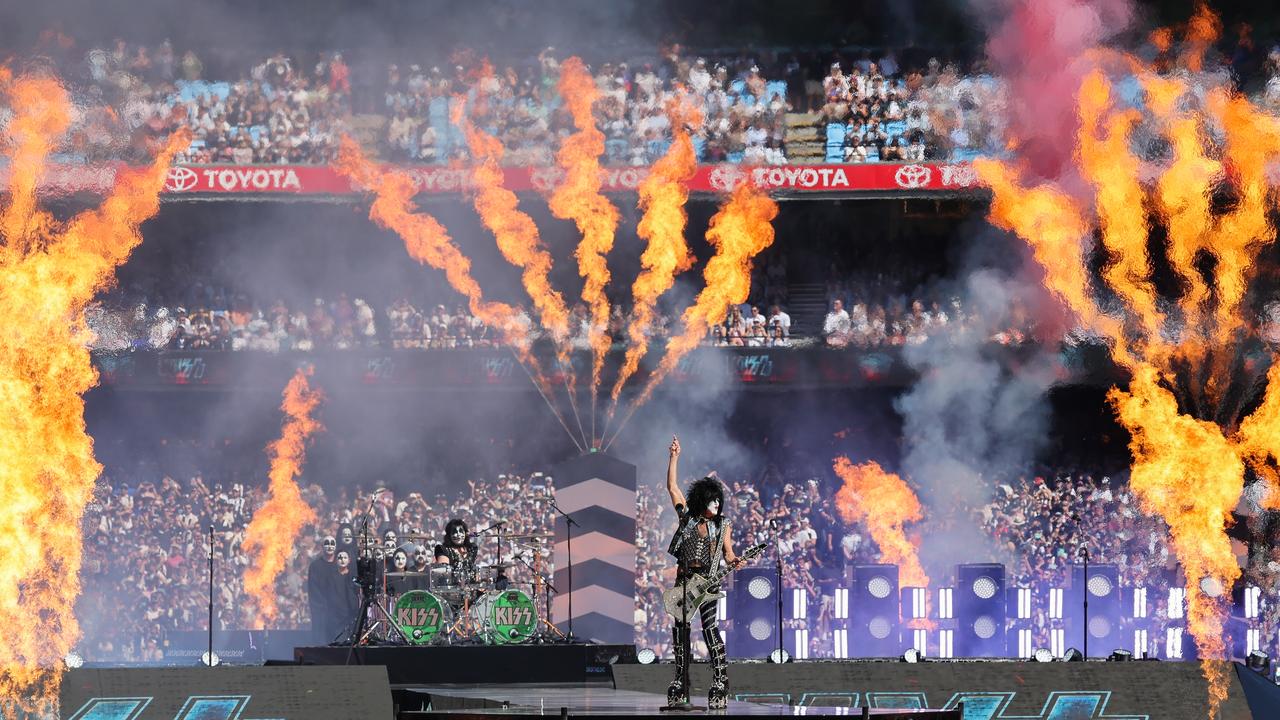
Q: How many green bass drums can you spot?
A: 2